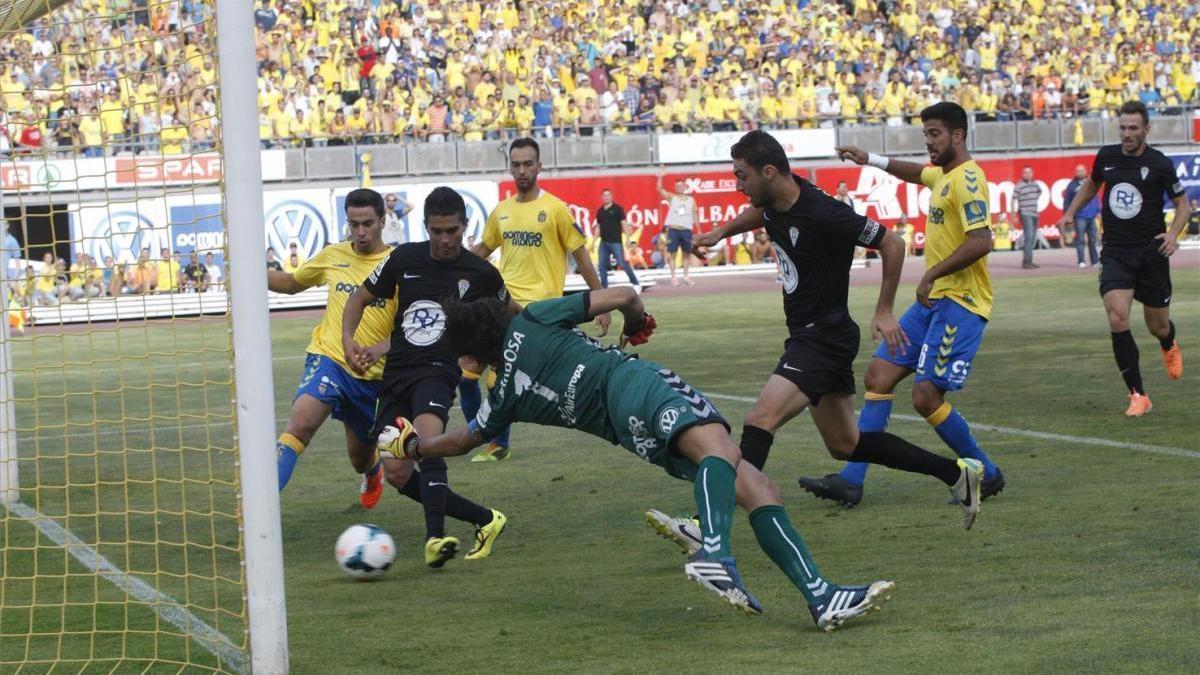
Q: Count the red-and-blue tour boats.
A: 0